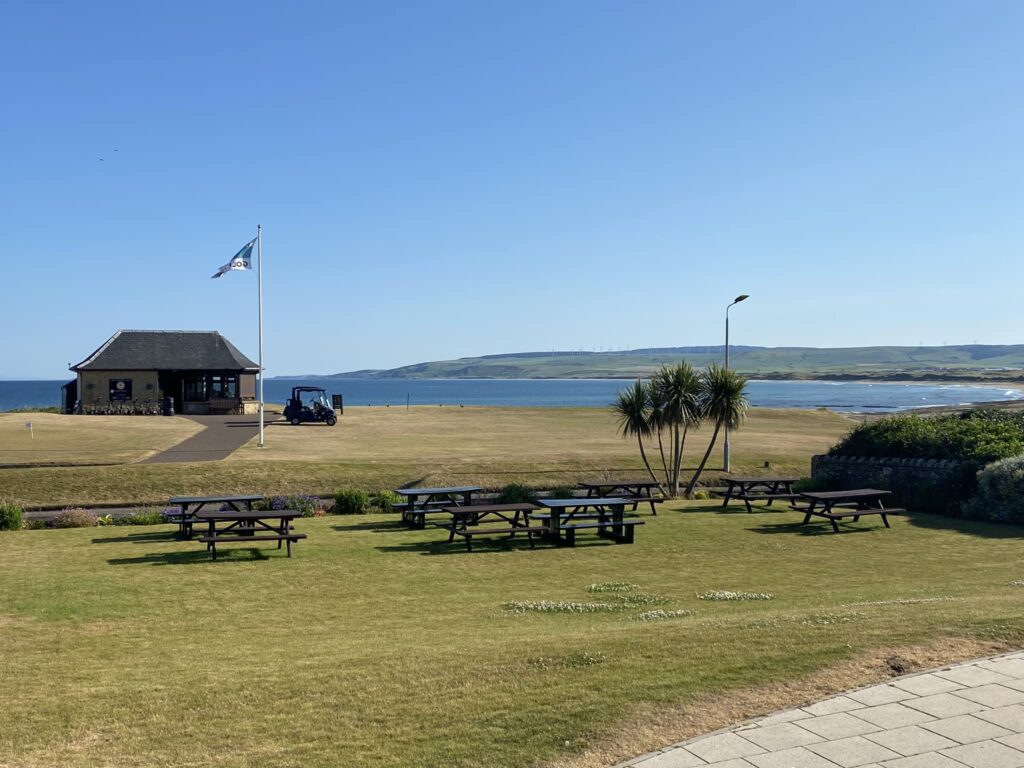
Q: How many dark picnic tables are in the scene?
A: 8